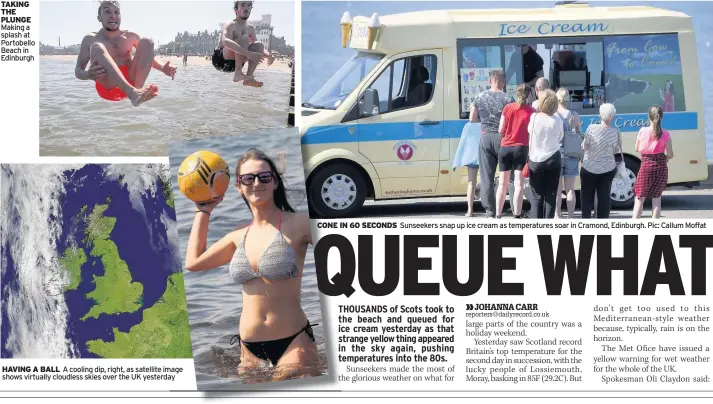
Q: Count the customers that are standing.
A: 8